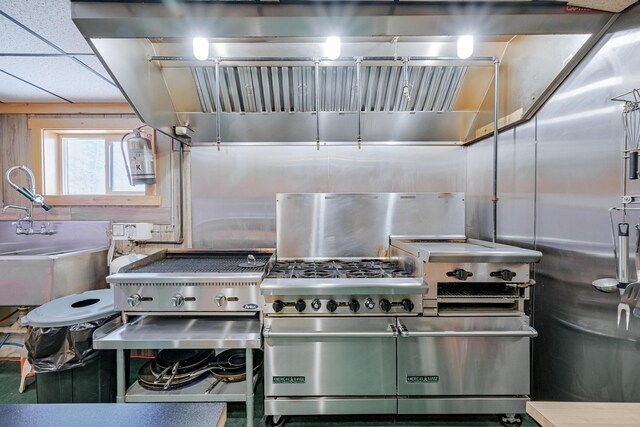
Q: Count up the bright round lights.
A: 3